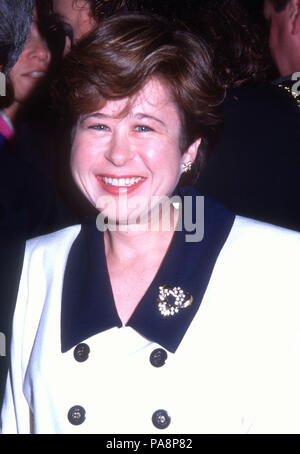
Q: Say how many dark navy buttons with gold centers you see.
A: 4